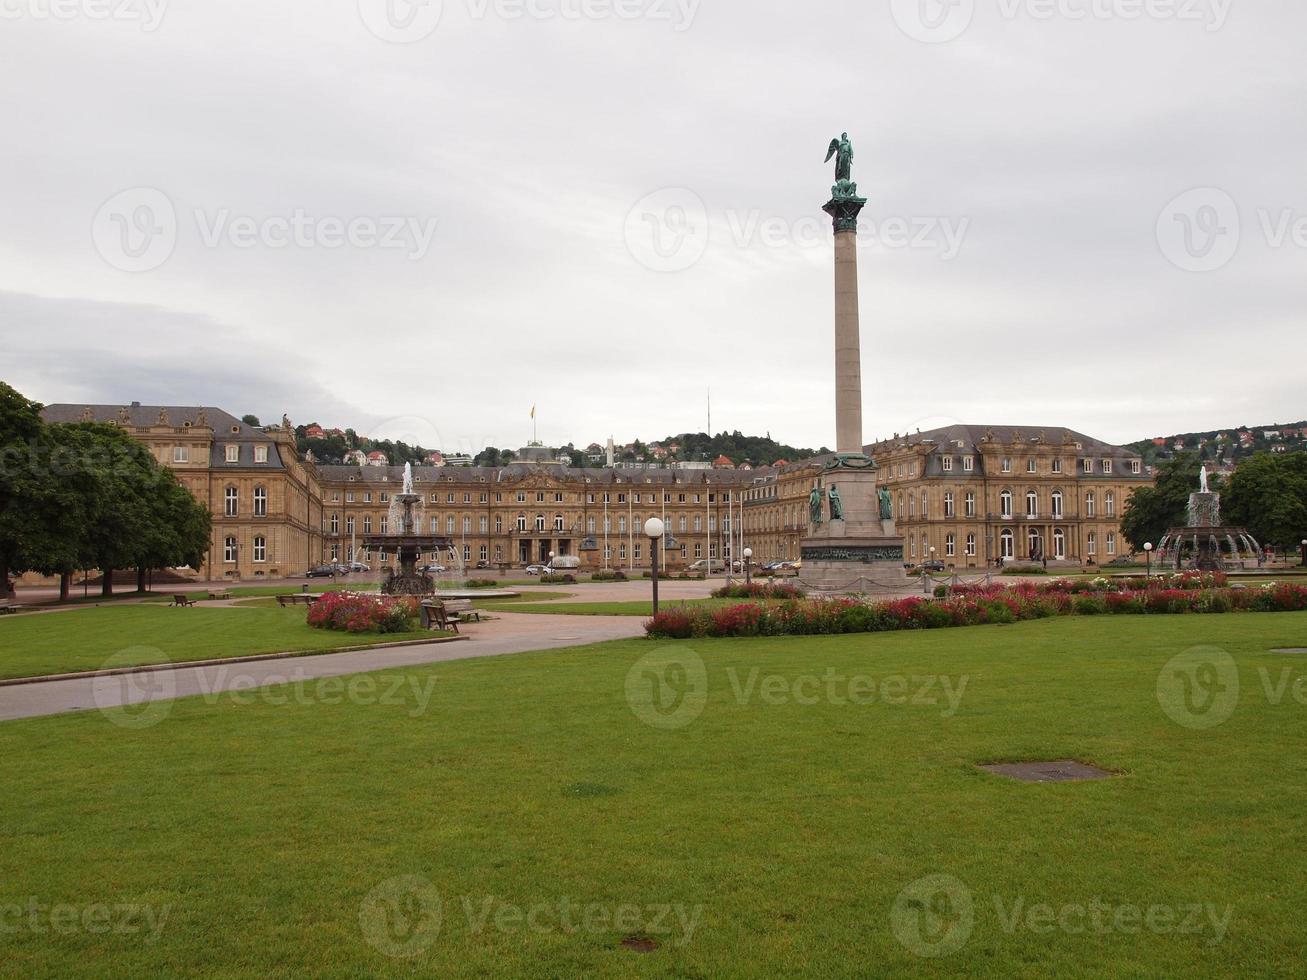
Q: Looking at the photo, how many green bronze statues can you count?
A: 4